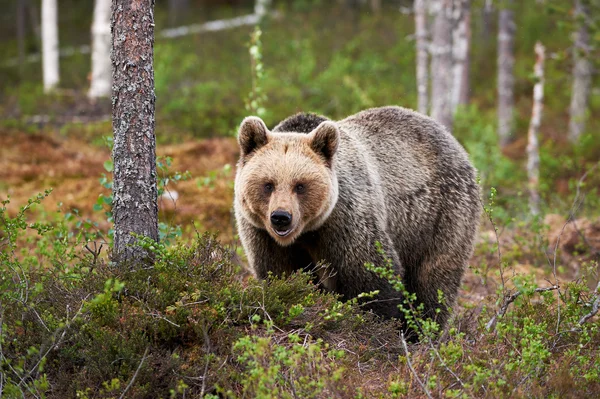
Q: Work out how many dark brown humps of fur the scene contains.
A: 1